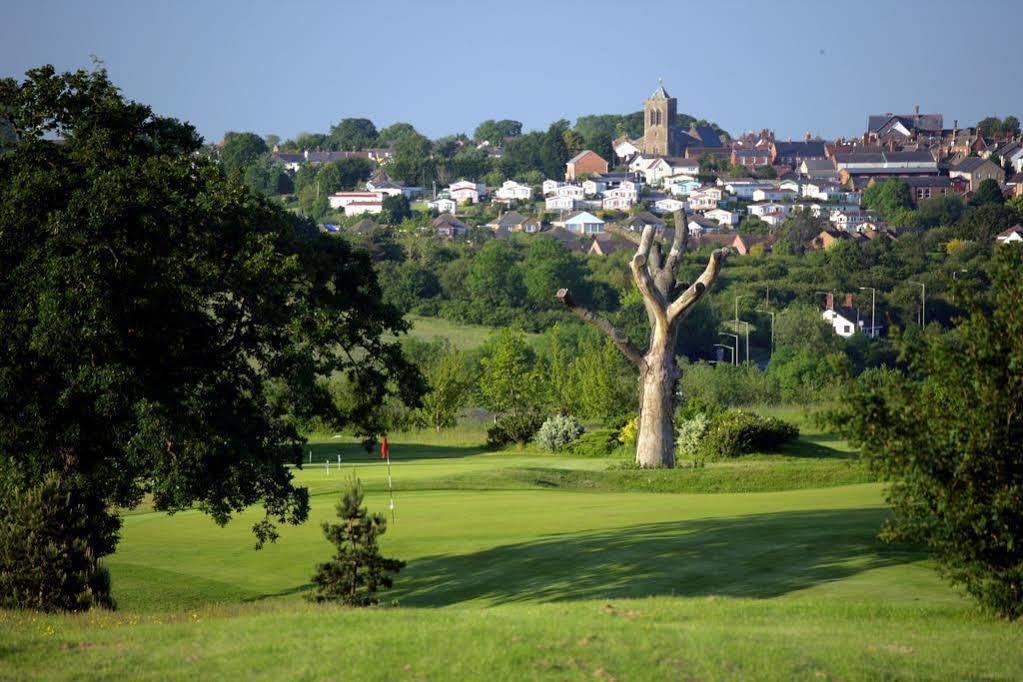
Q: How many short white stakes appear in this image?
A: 3